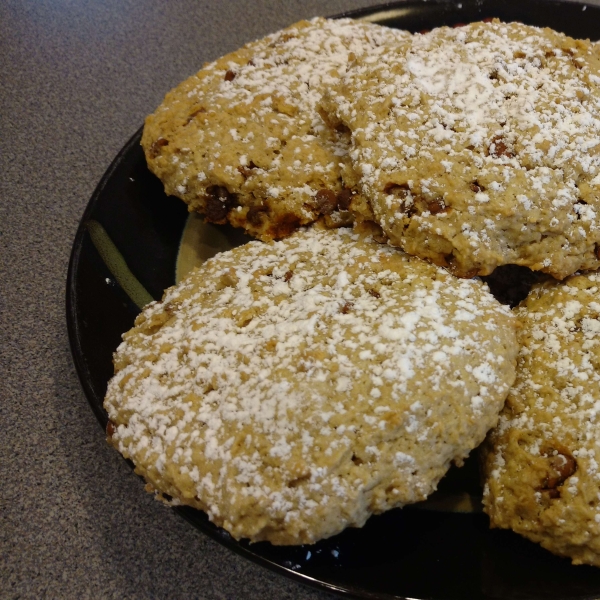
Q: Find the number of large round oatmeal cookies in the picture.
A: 4